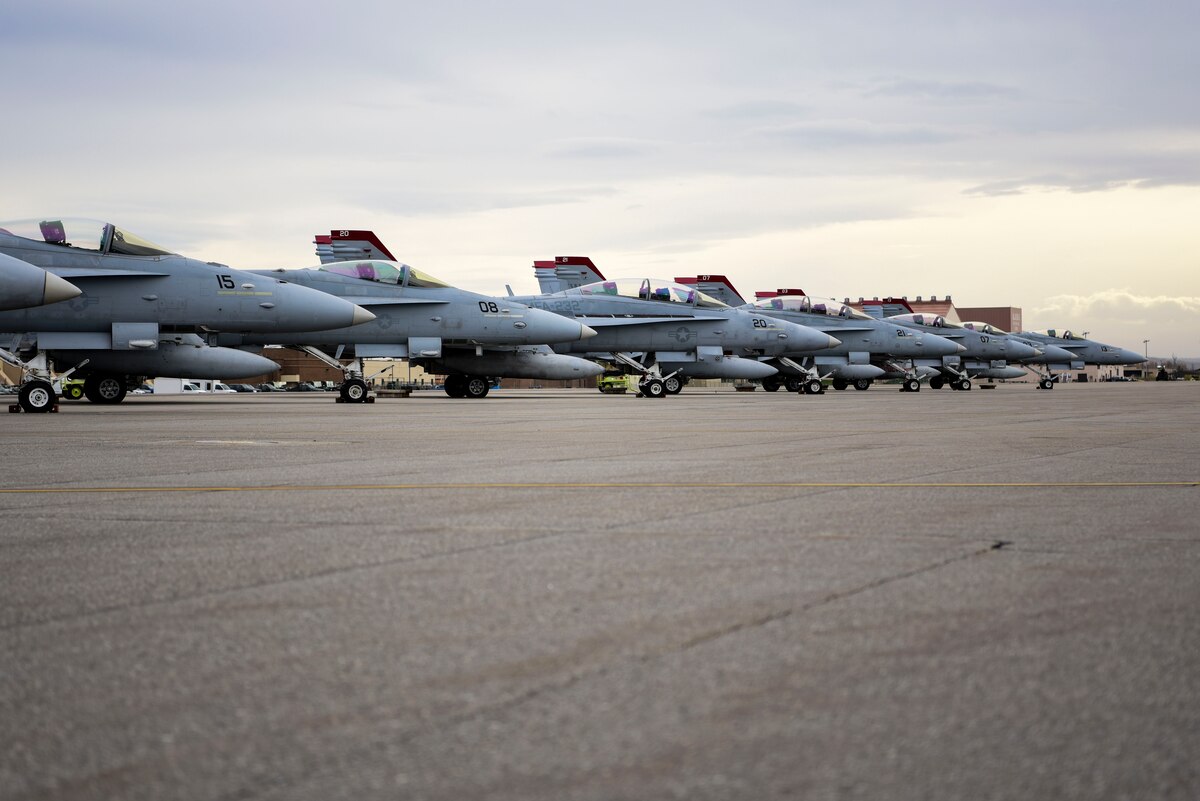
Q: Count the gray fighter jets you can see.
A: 8